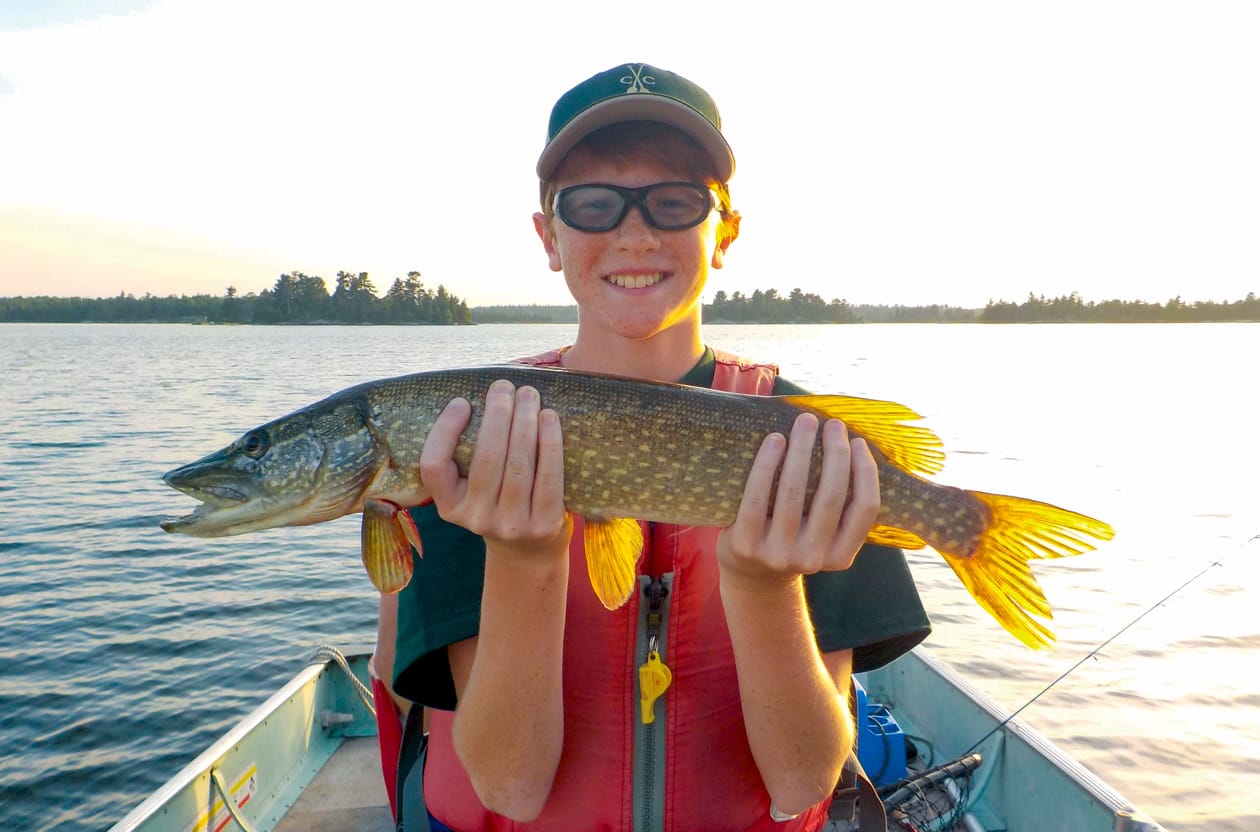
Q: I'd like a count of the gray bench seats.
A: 1